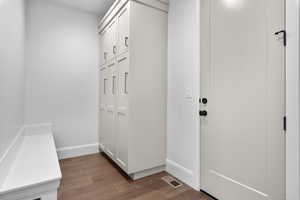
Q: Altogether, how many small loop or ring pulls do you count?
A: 3